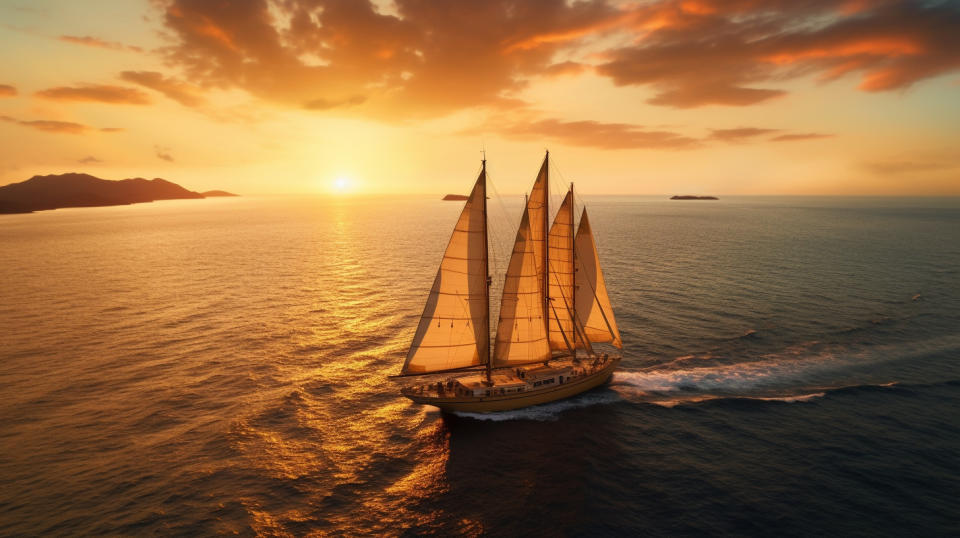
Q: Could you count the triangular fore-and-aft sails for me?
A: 5